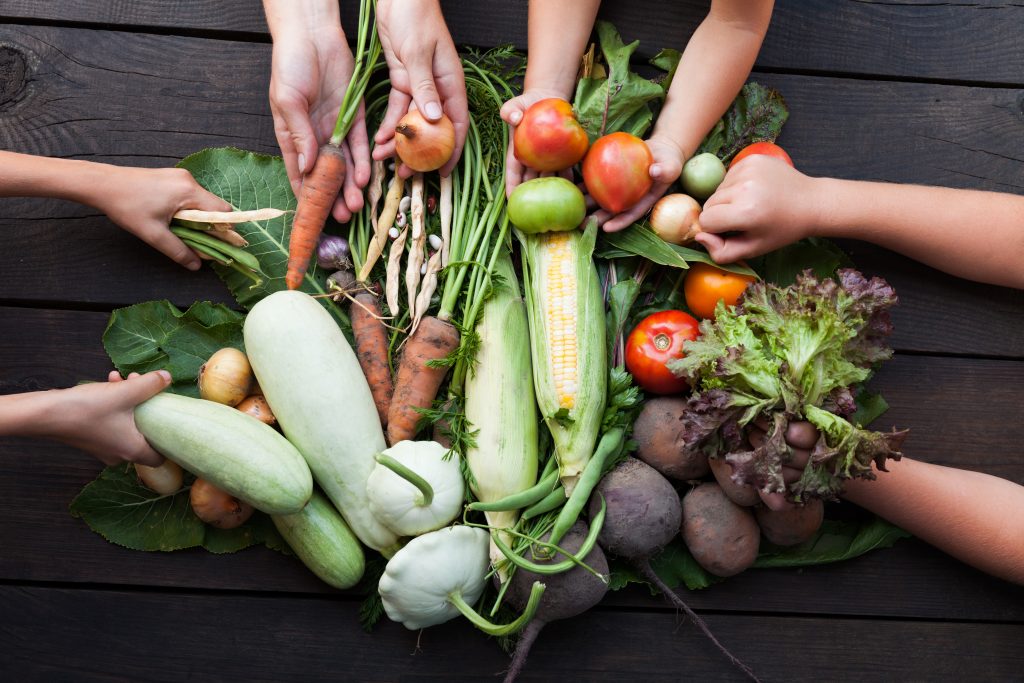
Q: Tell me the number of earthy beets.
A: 2